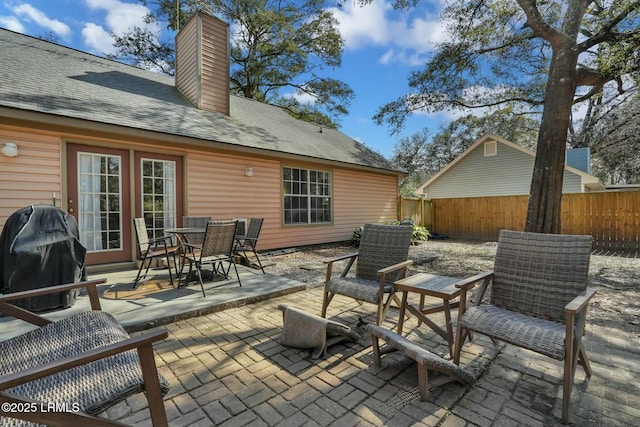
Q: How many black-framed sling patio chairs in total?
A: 4